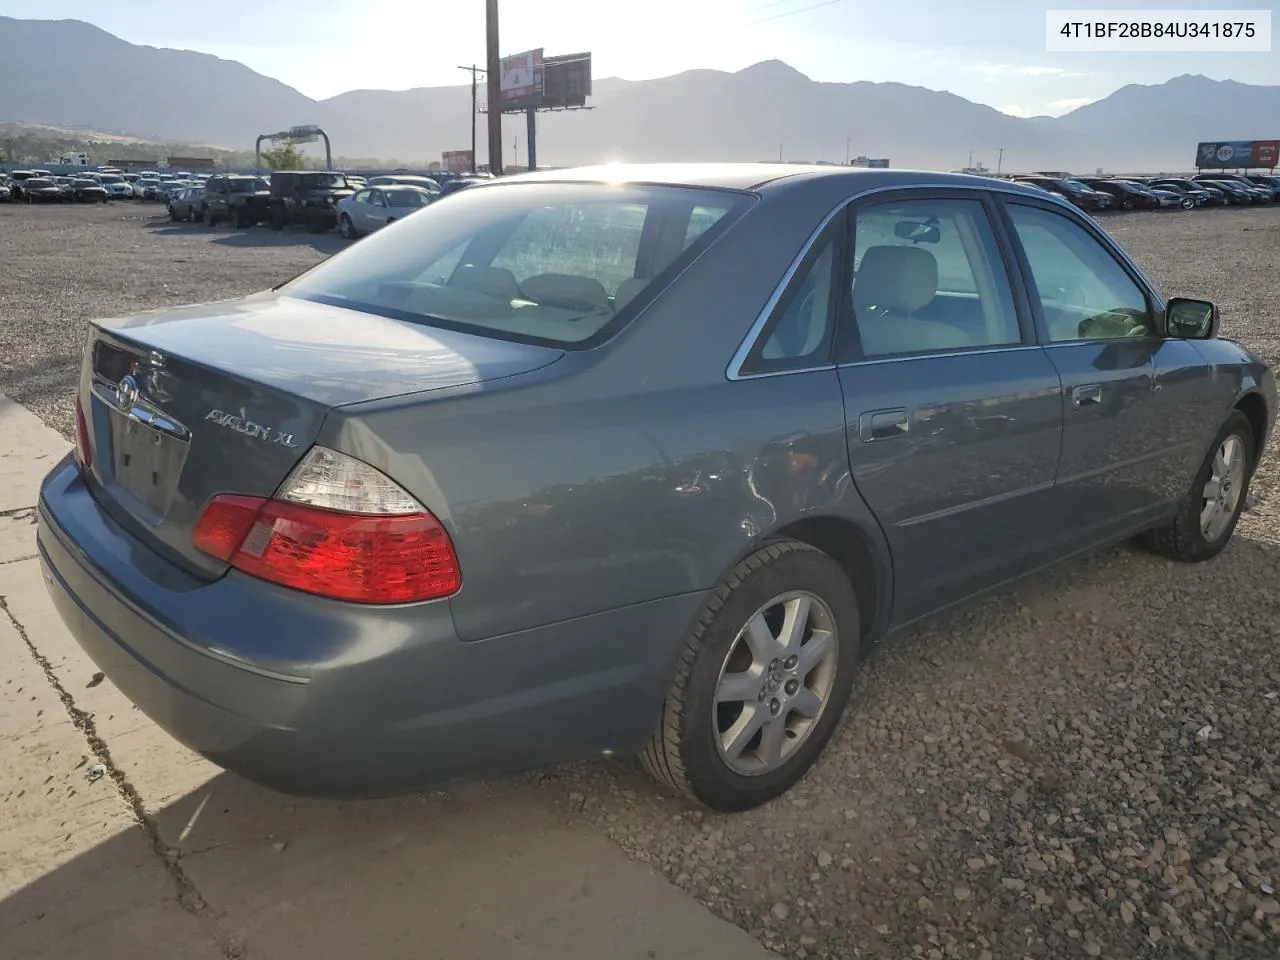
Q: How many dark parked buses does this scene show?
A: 0